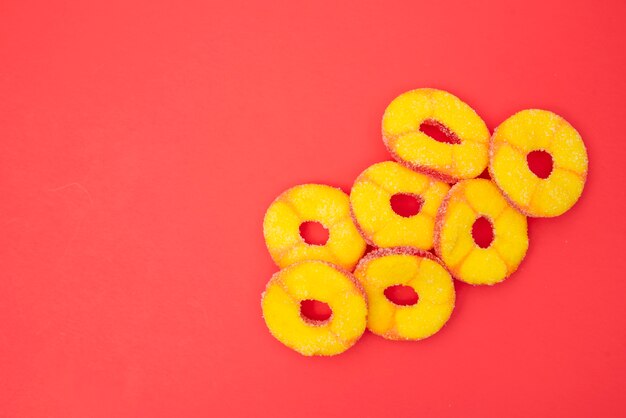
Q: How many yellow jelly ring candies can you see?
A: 7